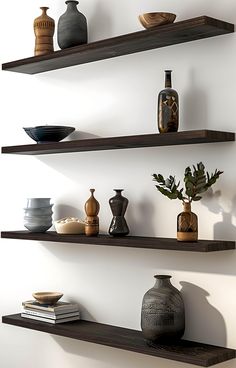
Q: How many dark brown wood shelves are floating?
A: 4